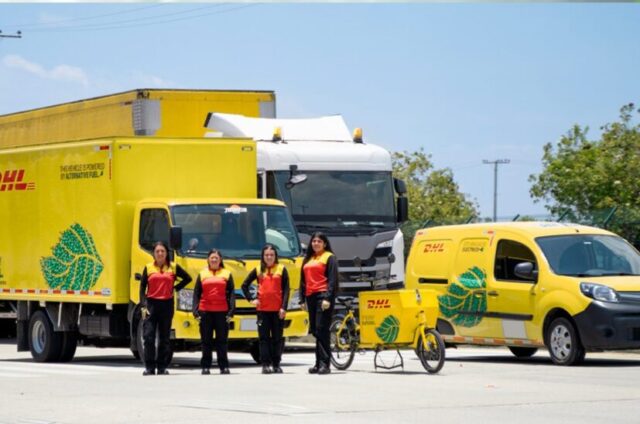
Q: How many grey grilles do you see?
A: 1